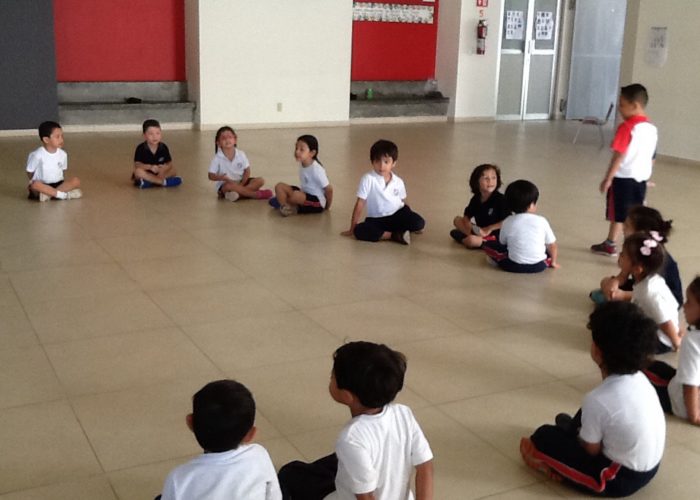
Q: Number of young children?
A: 14